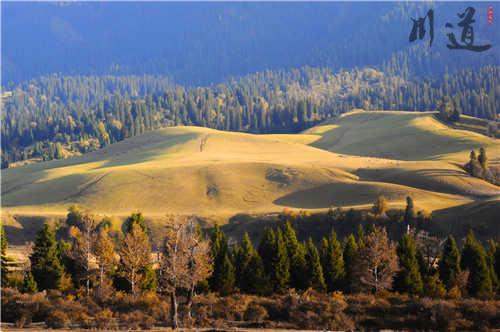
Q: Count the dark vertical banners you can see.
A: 0